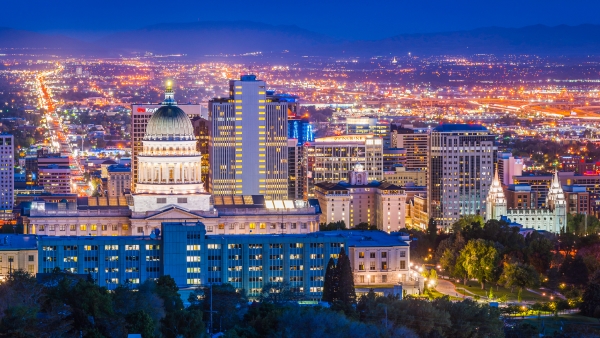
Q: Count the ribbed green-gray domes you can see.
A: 1